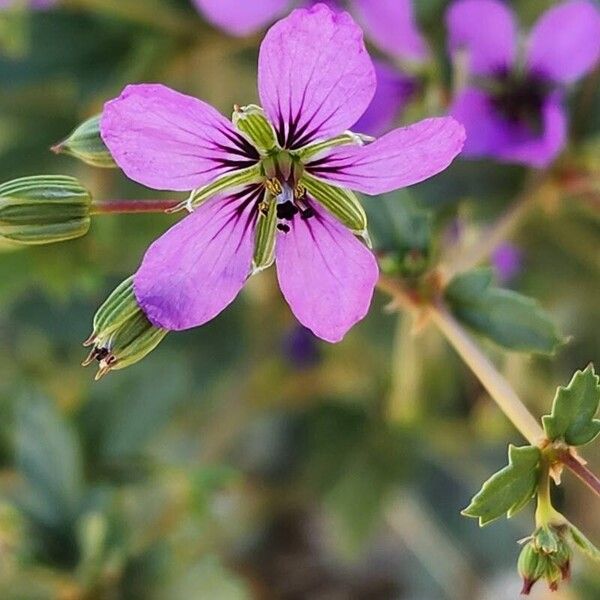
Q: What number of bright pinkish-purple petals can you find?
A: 5